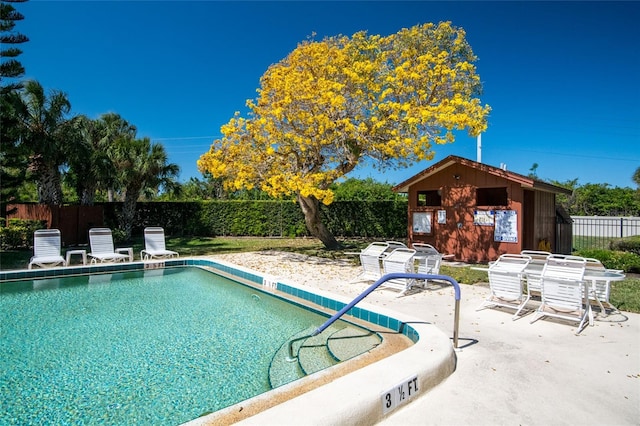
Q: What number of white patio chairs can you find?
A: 11